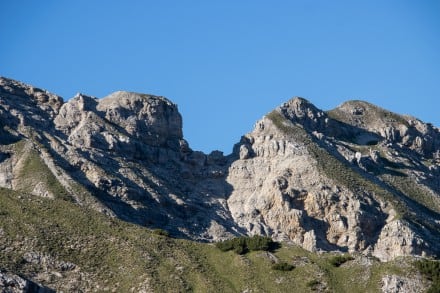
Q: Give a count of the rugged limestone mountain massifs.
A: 2